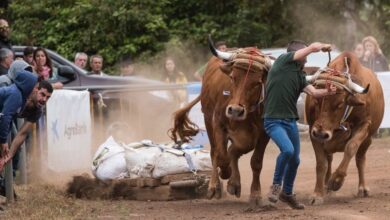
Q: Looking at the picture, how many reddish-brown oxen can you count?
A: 2